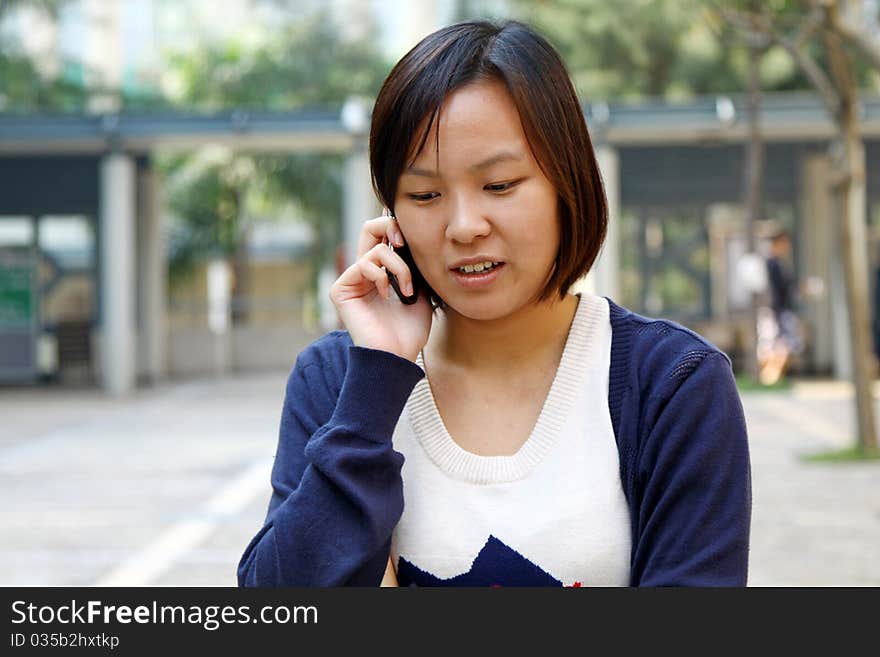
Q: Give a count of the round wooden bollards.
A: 0